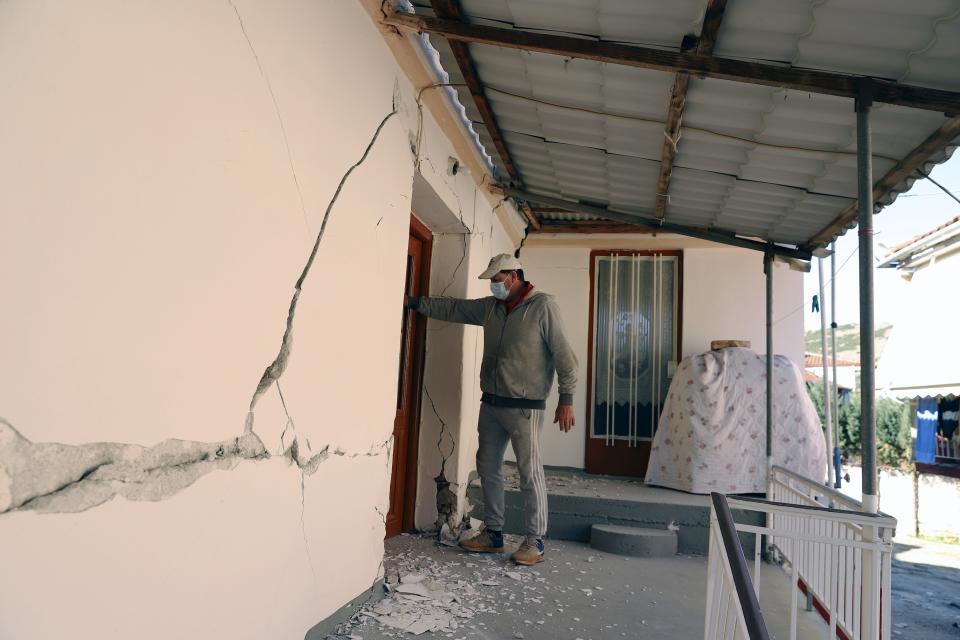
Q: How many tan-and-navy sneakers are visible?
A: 2